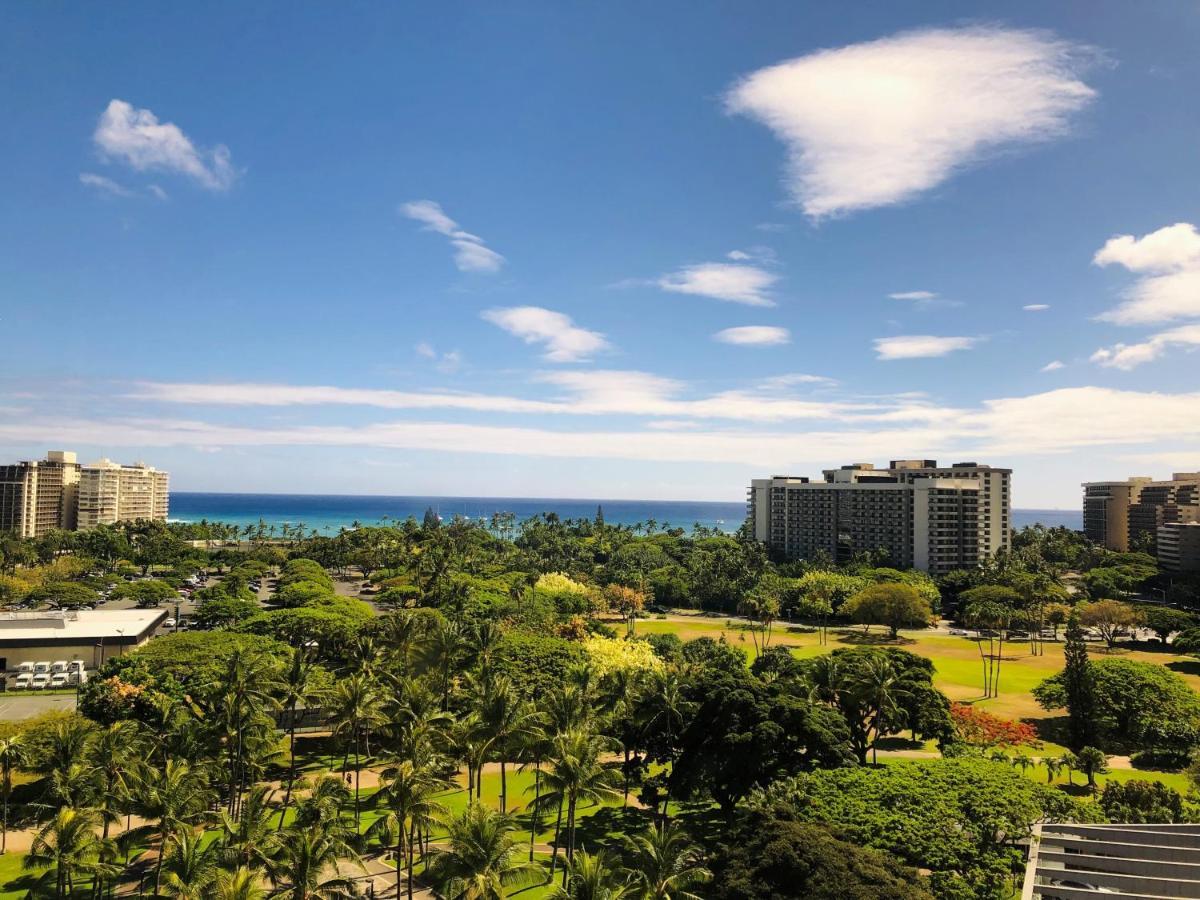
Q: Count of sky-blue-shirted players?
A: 0